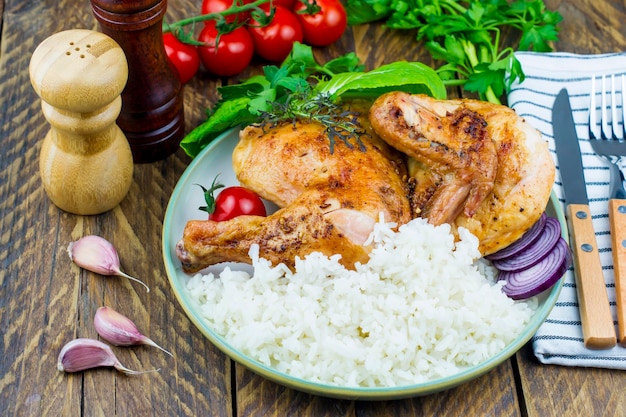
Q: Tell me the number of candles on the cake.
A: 0